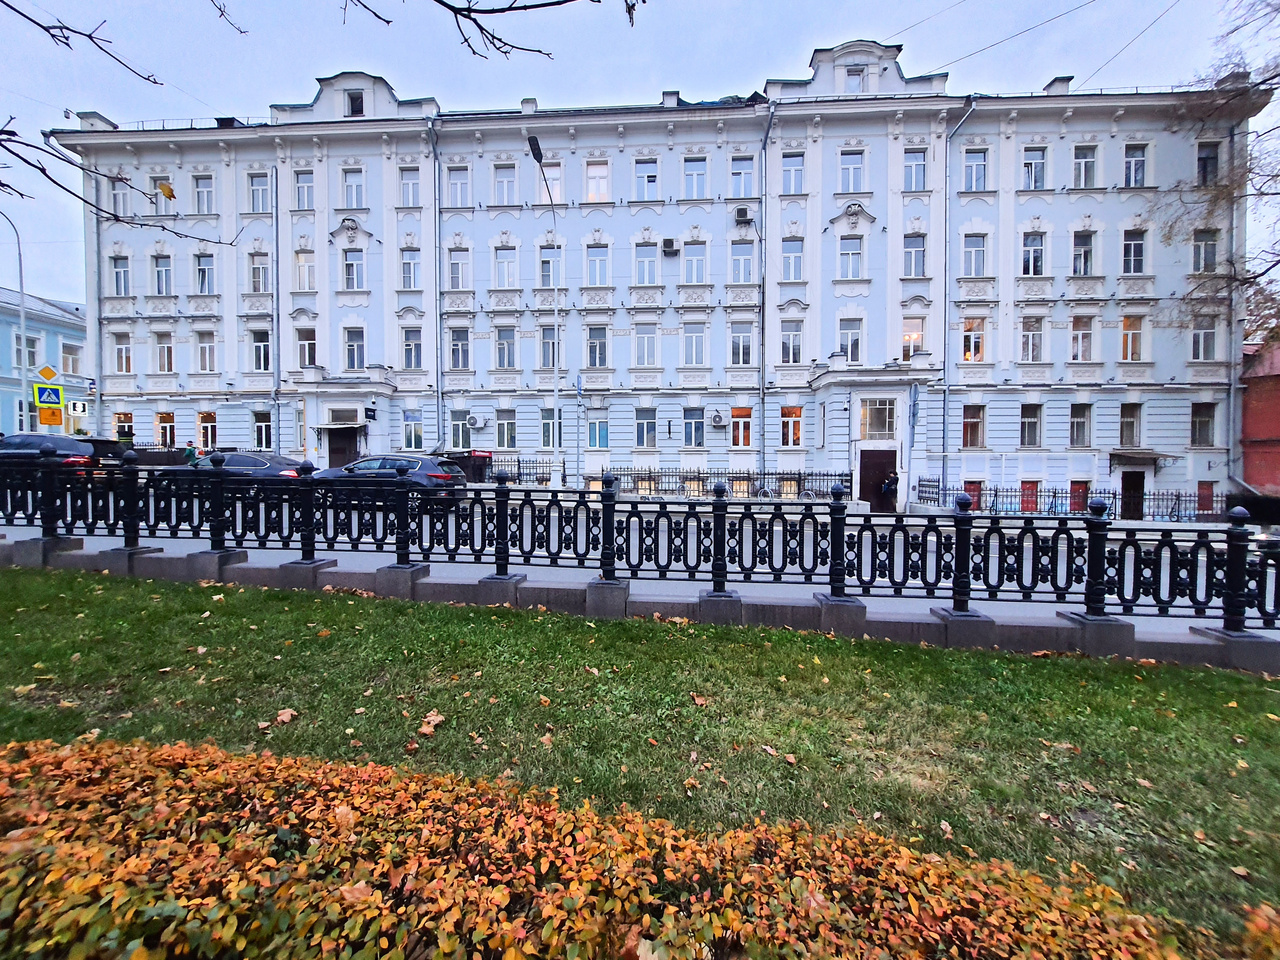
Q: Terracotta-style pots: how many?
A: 0